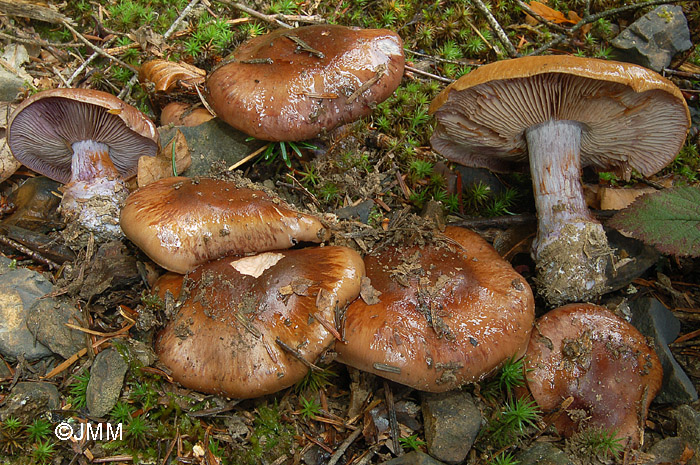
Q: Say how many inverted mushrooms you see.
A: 2